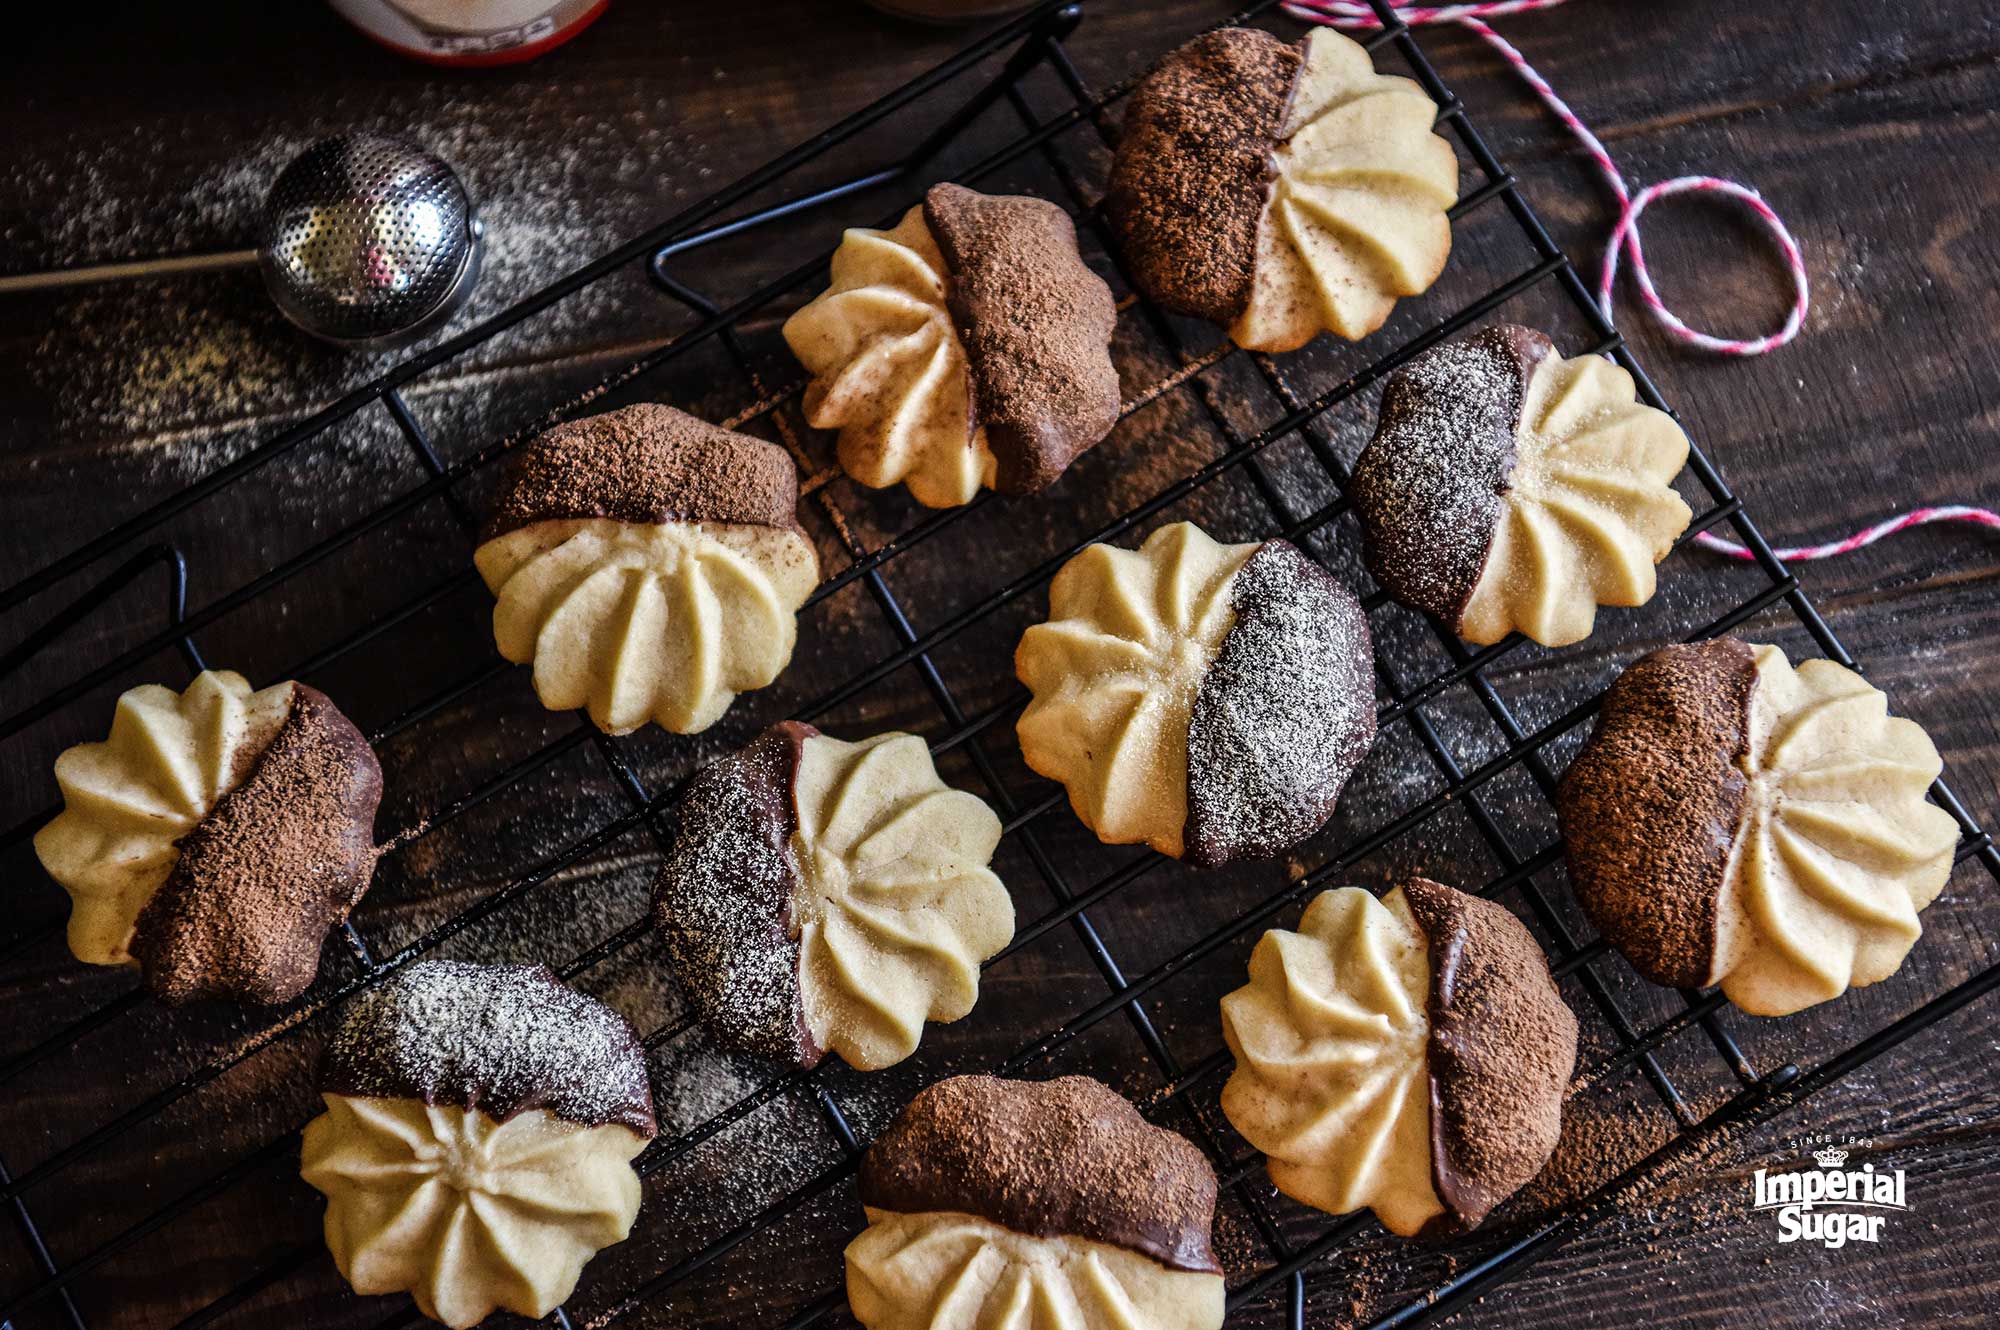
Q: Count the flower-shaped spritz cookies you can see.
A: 11